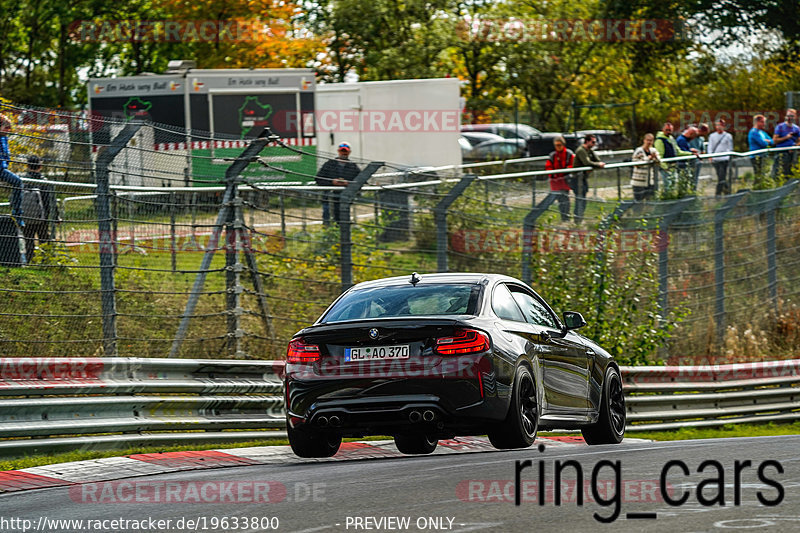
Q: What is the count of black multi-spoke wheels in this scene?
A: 2